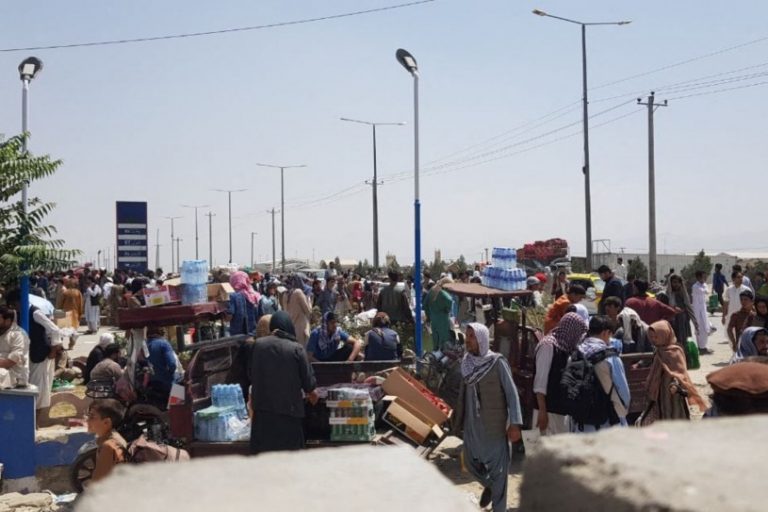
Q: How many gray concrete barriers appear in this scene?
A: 2